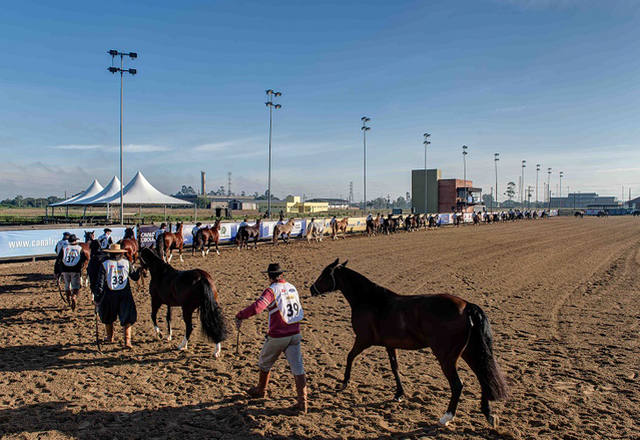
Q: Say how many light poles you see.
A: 10